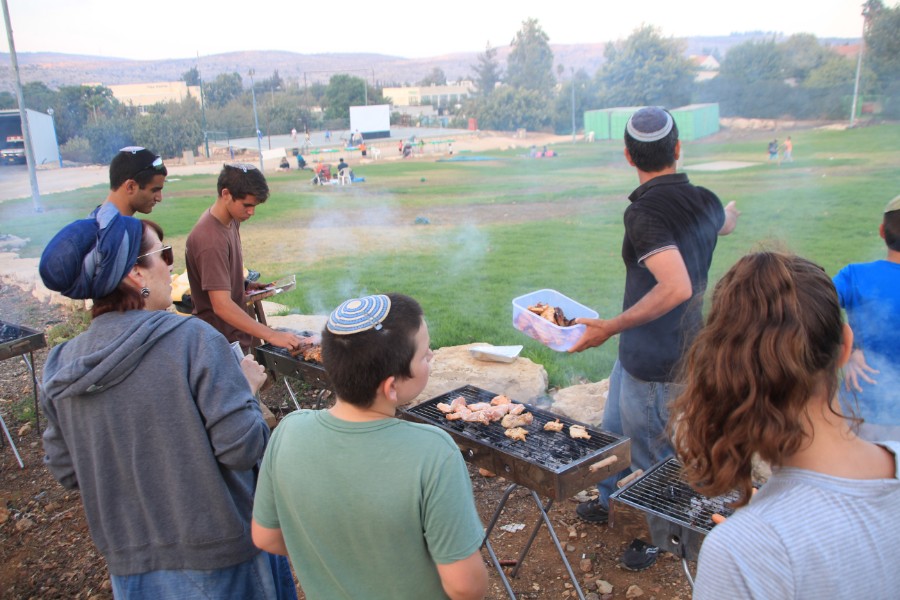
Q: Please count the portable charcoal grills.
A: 4